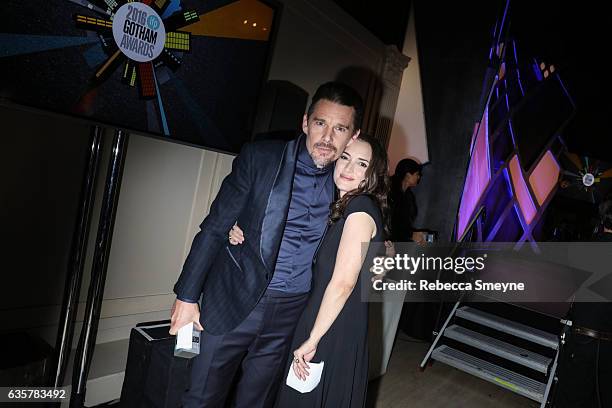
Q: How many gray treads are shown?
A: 3